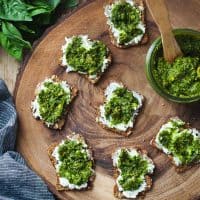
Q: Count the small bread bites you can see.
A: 7